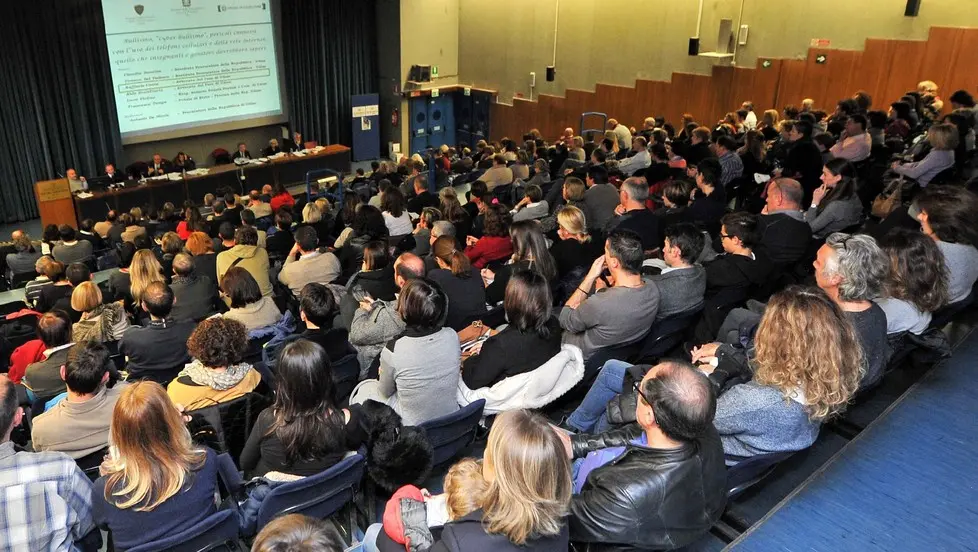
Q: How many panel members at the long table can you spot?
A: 7